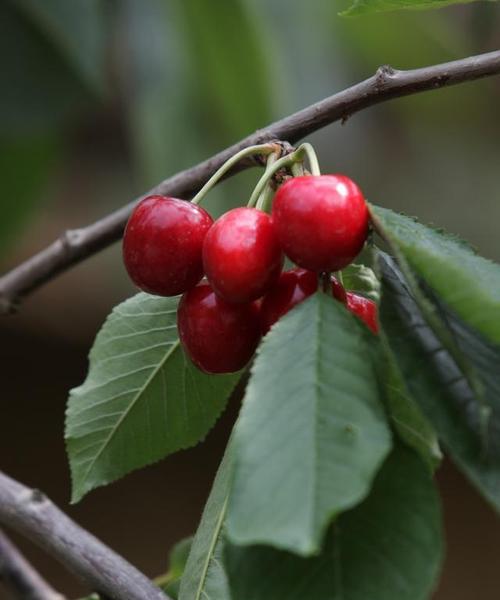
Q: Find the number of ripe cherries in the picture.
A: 6